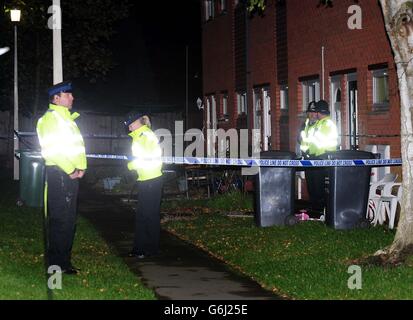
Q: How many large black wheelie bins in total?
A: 2